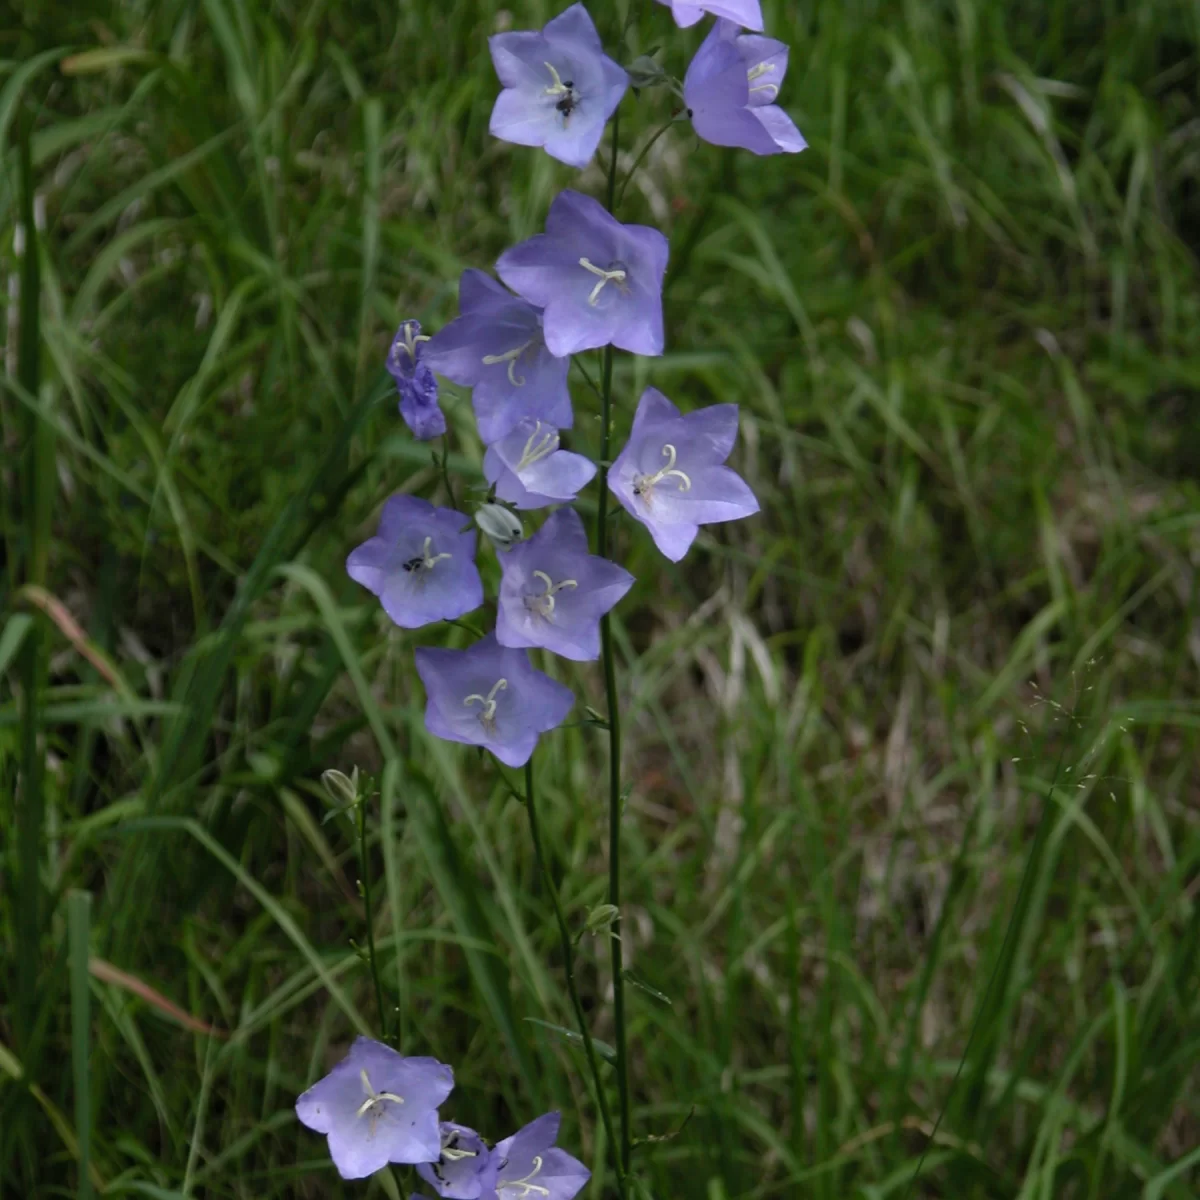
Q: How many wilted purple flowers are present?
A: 1